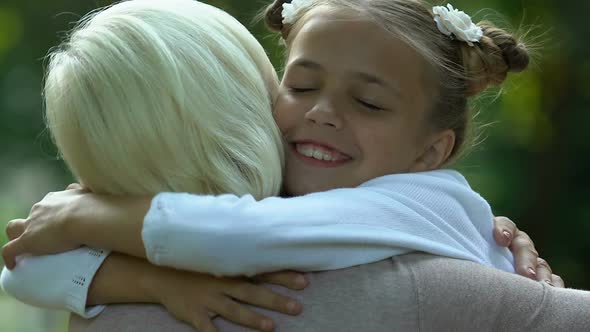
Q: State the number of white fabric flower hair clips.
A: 2